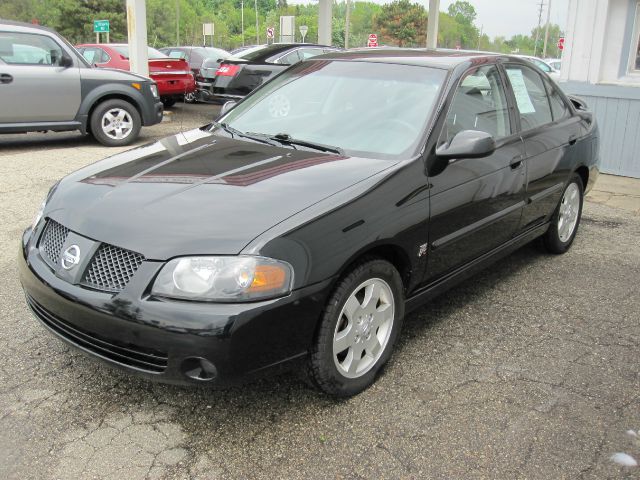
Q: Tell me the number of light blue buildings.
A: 1